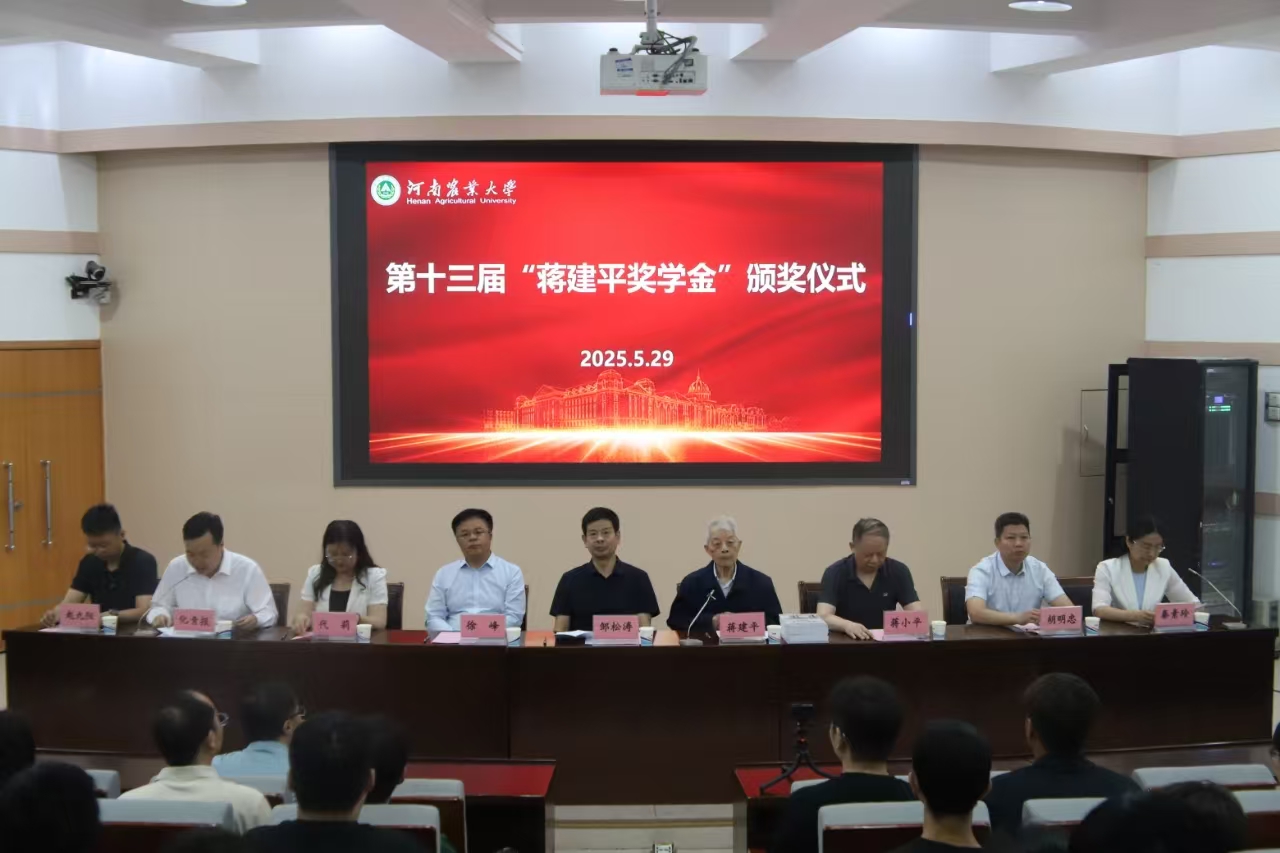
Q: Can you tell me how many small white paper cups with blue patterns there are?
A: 9